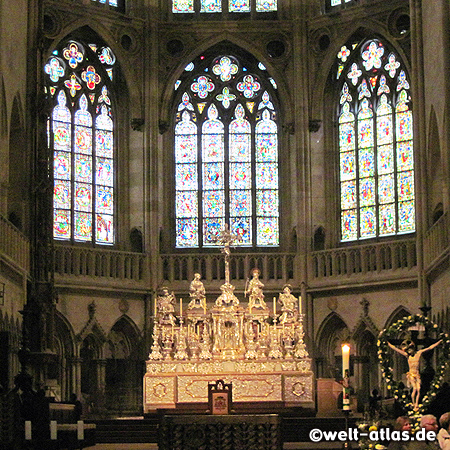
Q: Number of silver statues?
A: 4